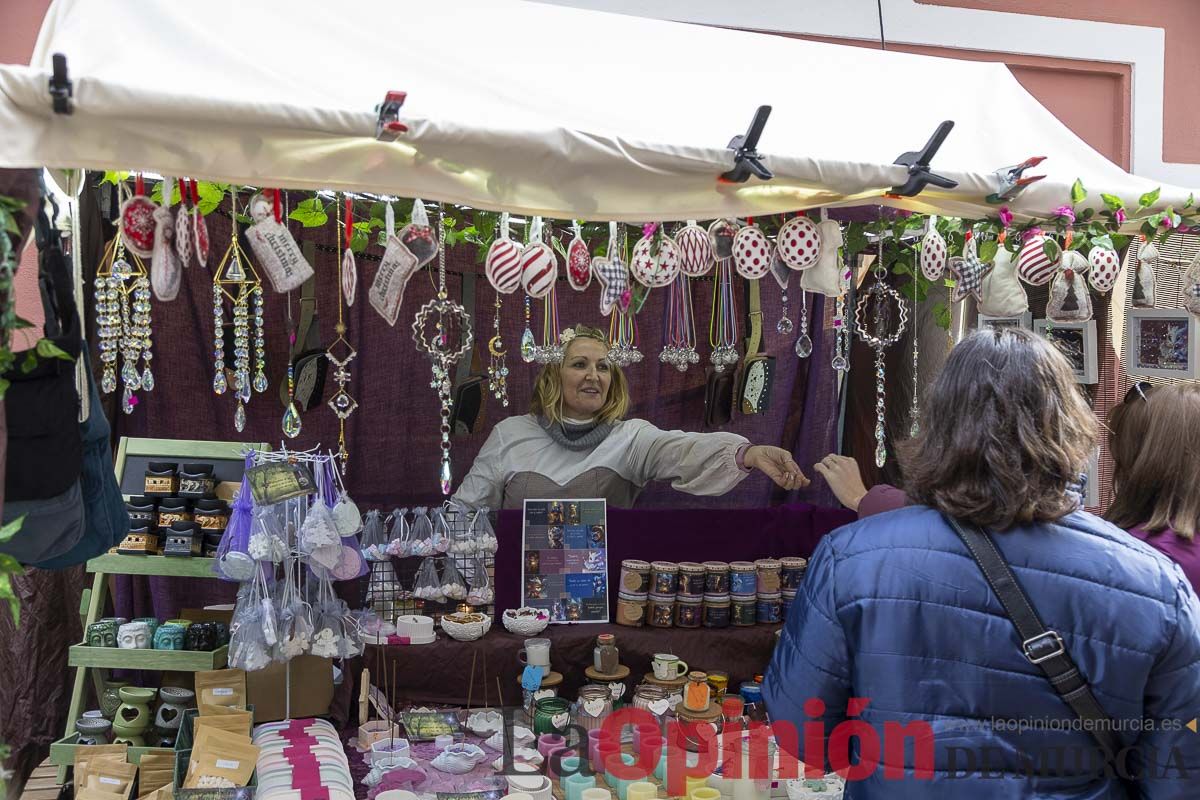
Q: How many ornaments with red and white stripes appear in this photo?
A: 3